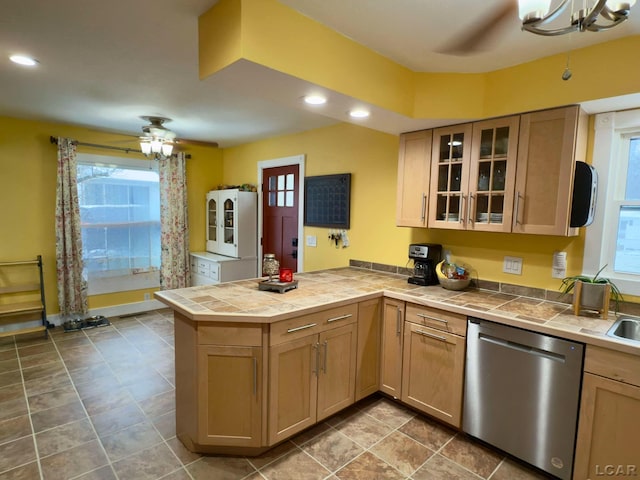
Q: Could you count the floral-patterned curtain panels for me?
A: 2